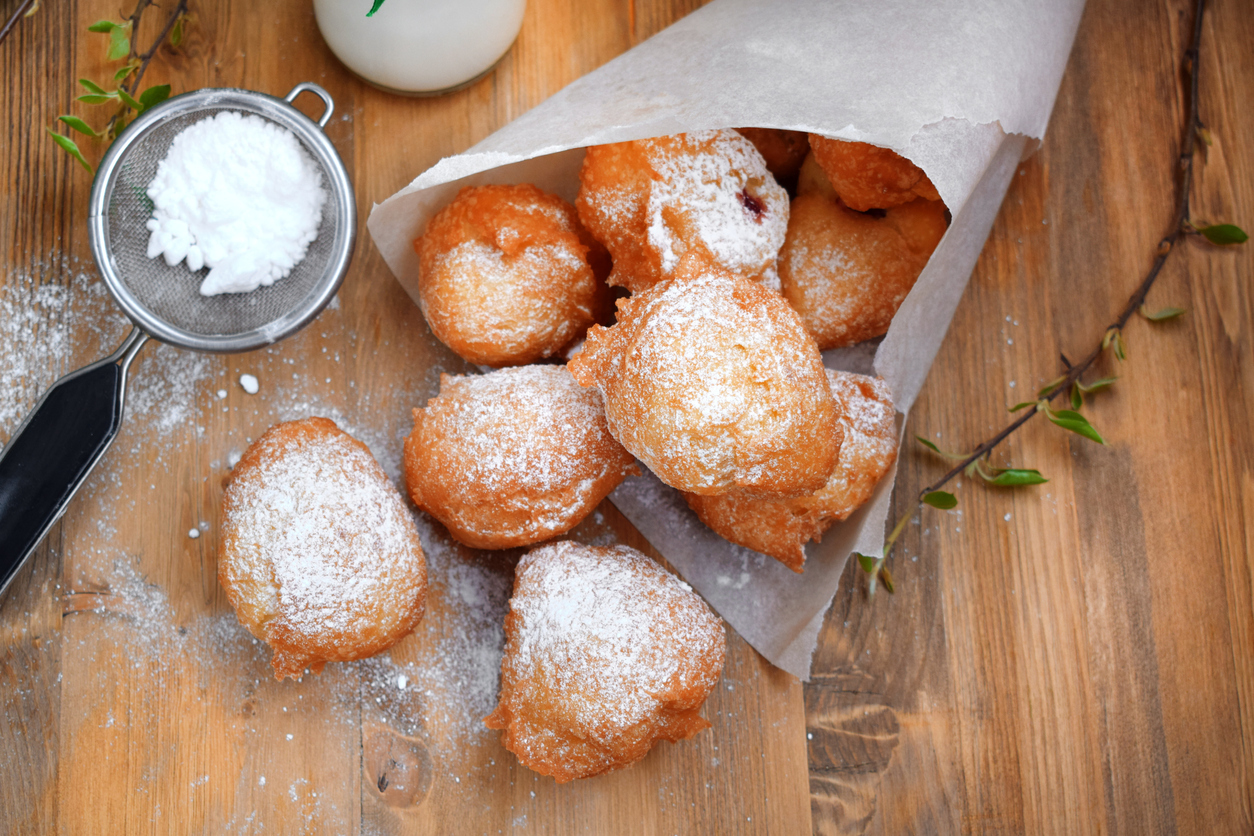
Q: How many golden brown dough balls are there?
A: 10